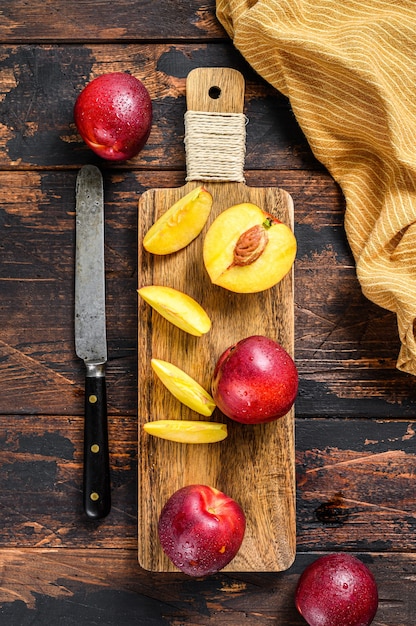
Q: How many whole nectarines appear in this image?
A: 4